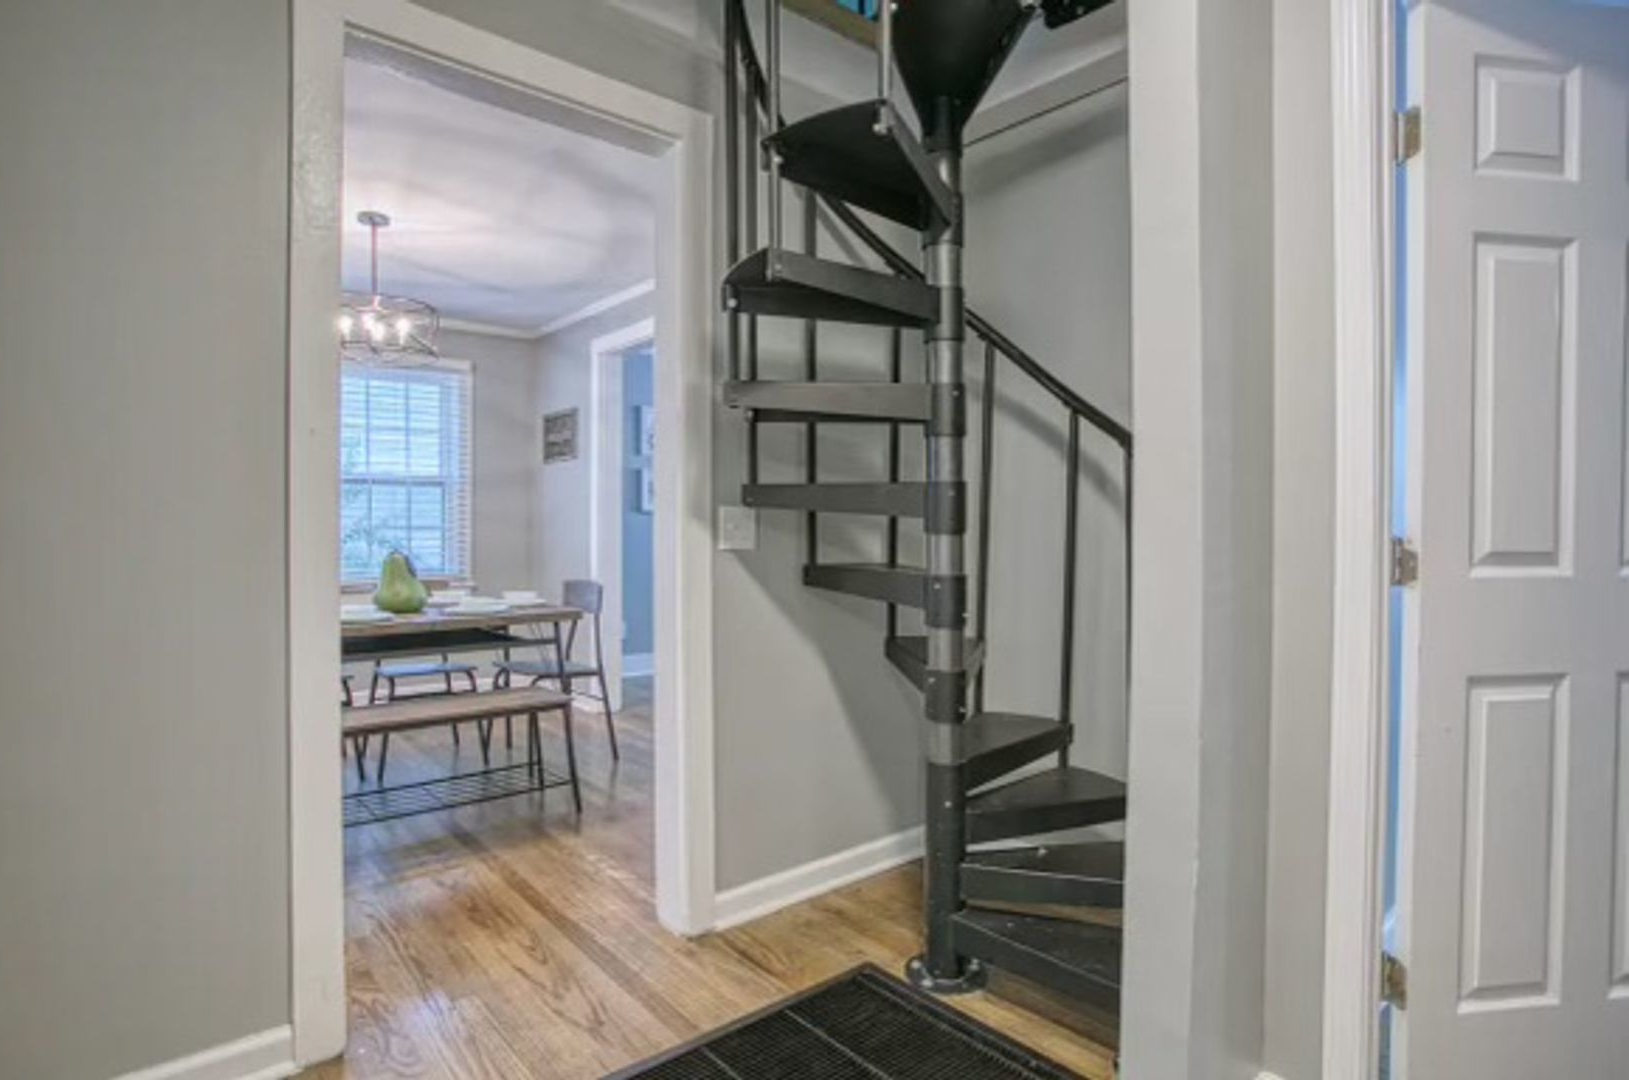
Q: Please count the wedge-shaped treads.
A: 11